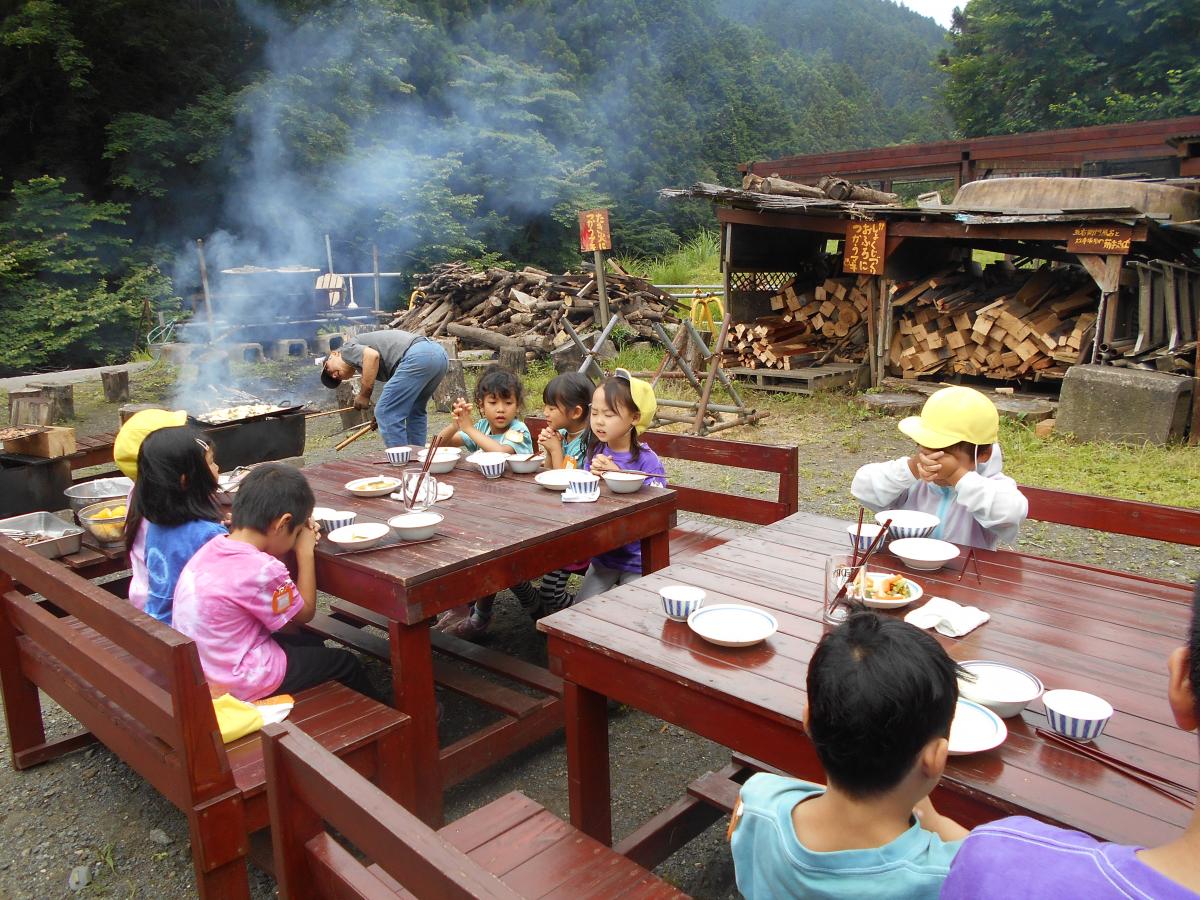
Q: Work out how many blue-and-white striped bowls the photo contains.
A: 8